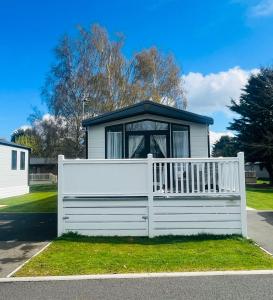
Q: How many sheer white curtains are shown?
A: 4